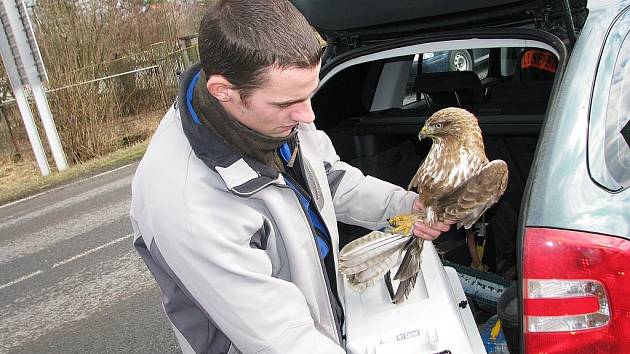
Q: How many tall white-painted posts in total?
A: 2